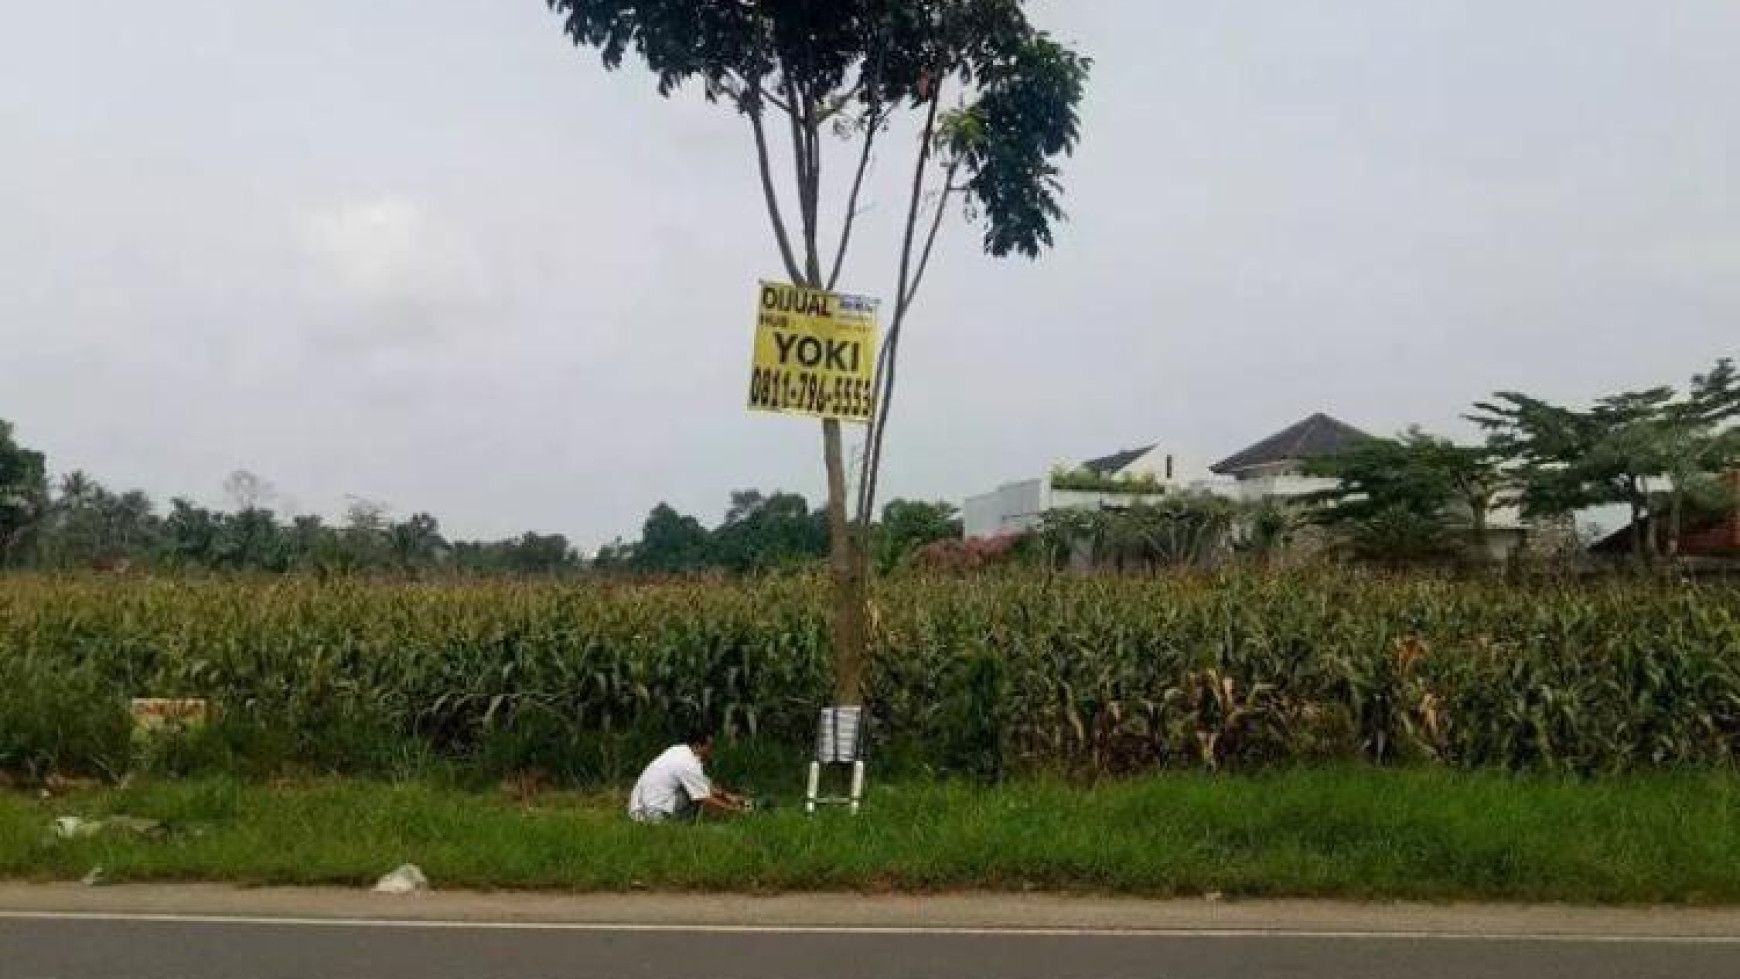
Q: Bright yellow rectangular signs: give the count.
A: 1